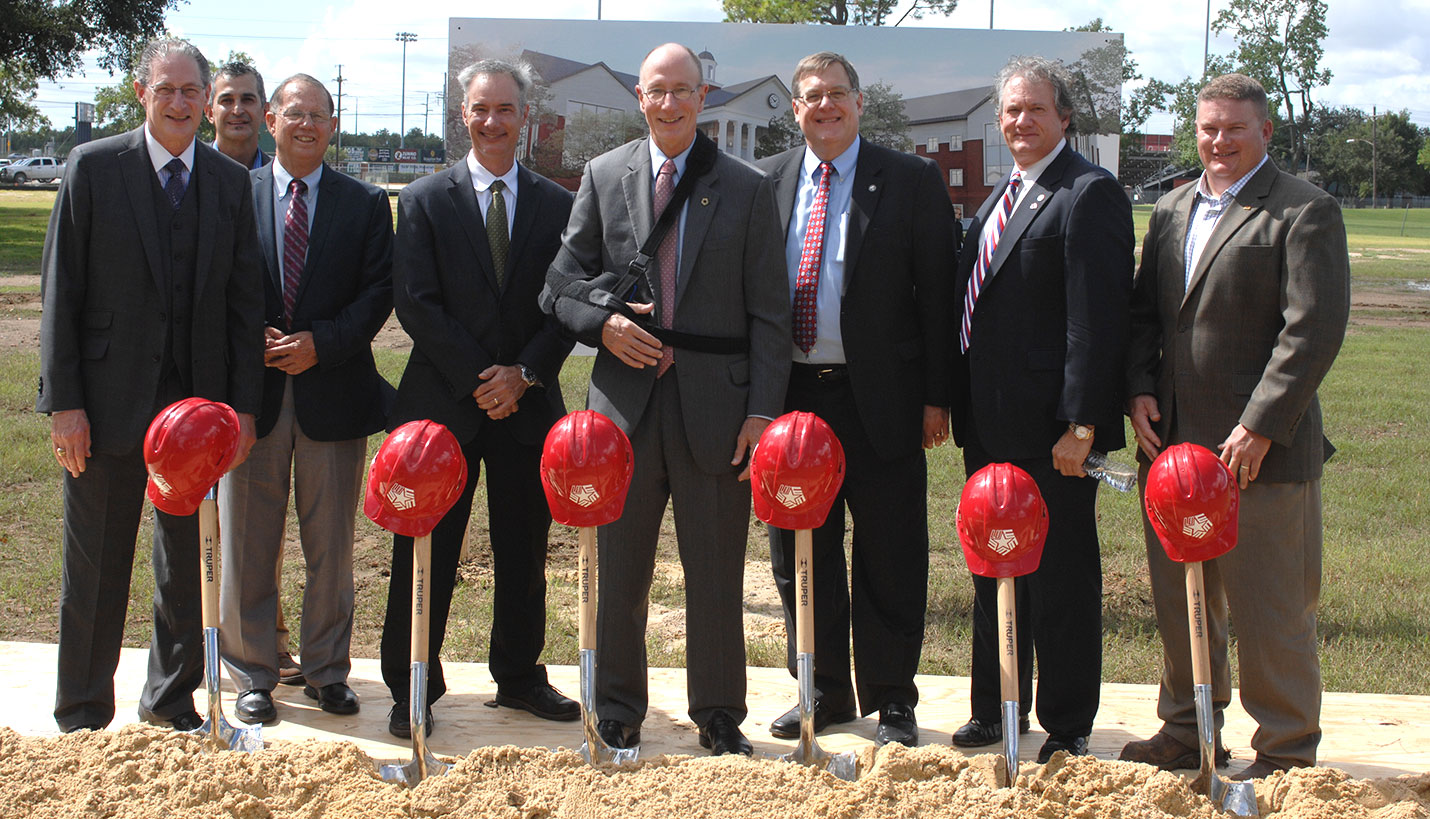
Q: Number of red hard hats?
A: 6